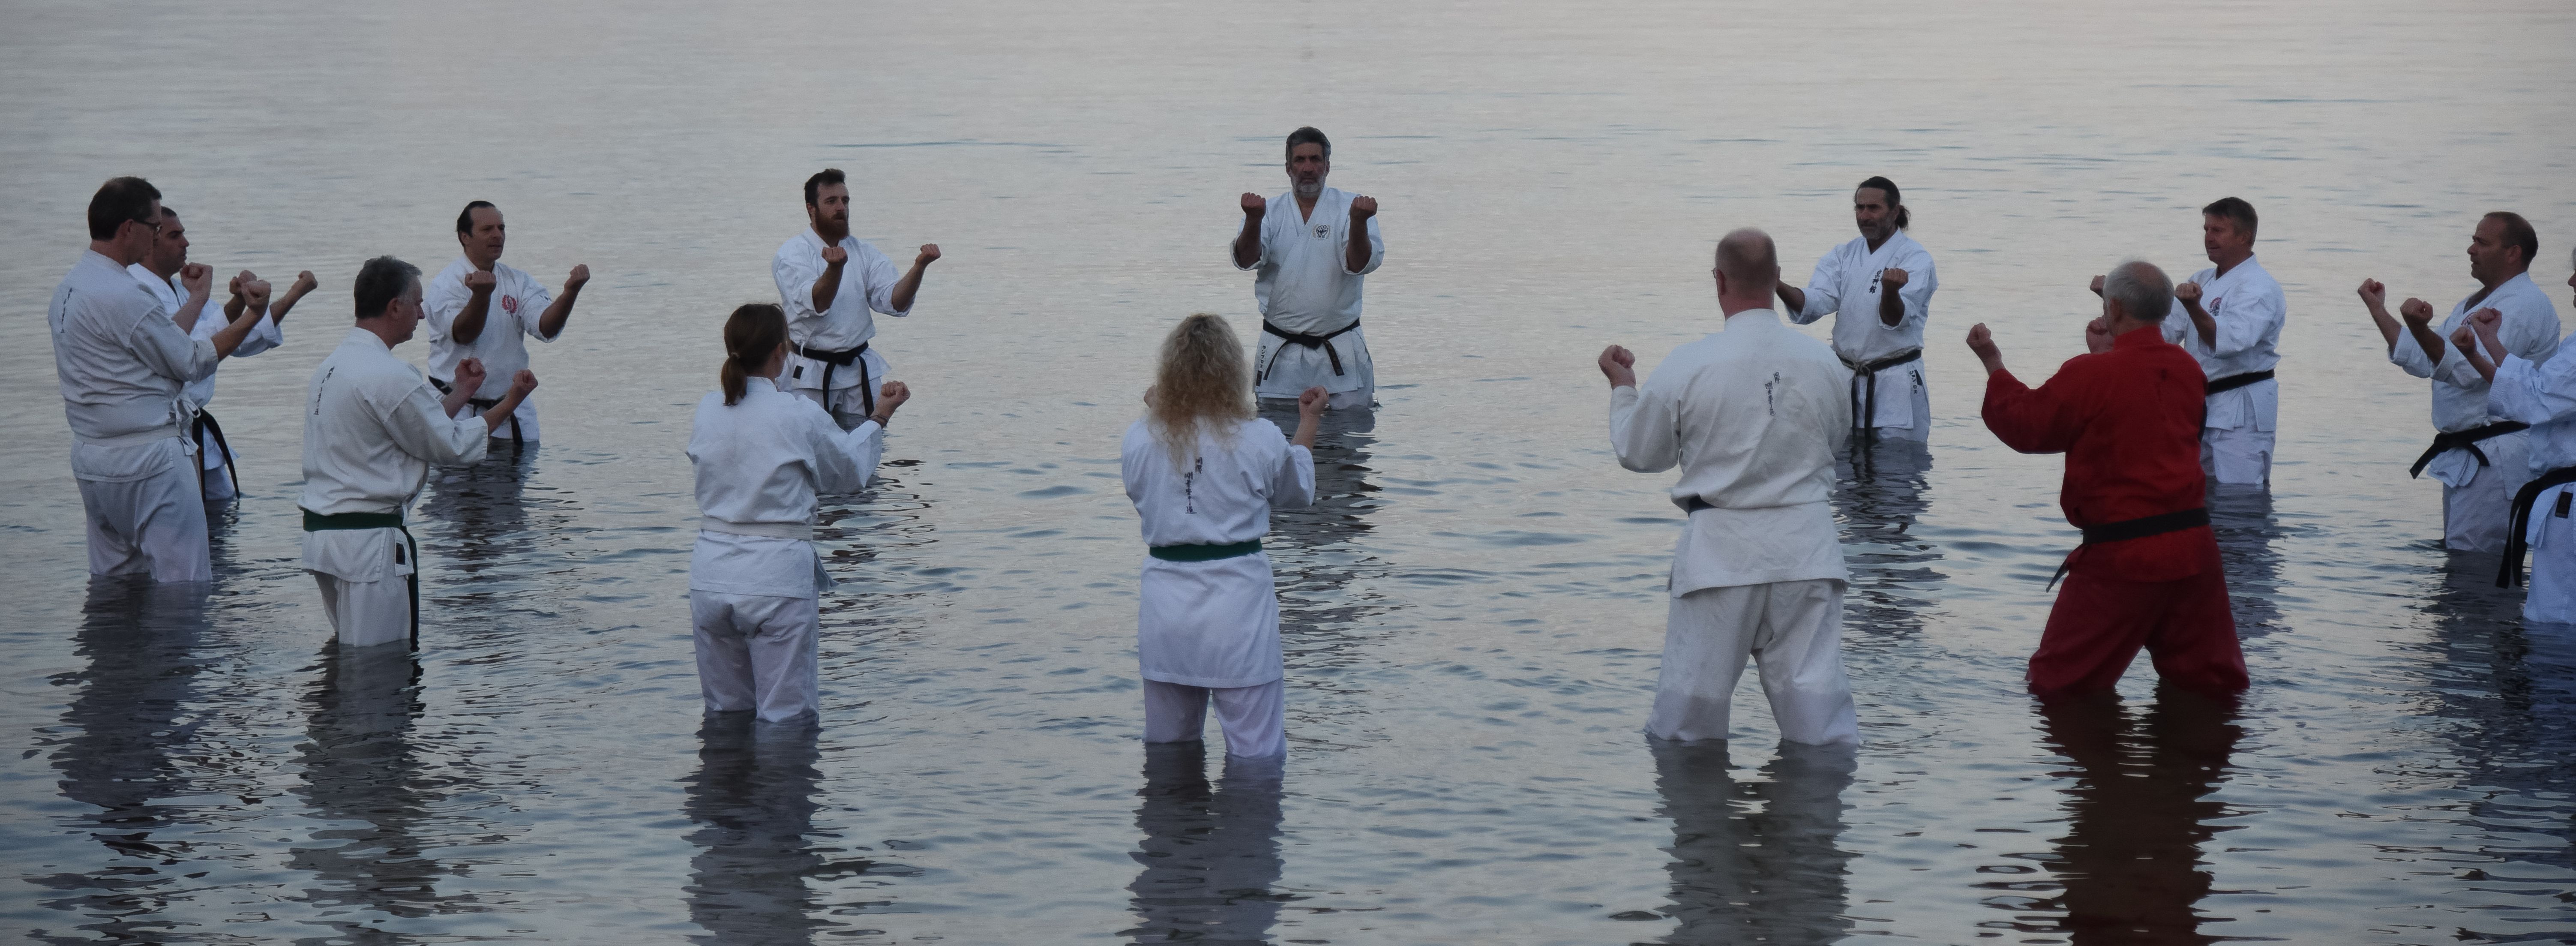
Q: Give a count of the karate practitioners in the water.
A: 14